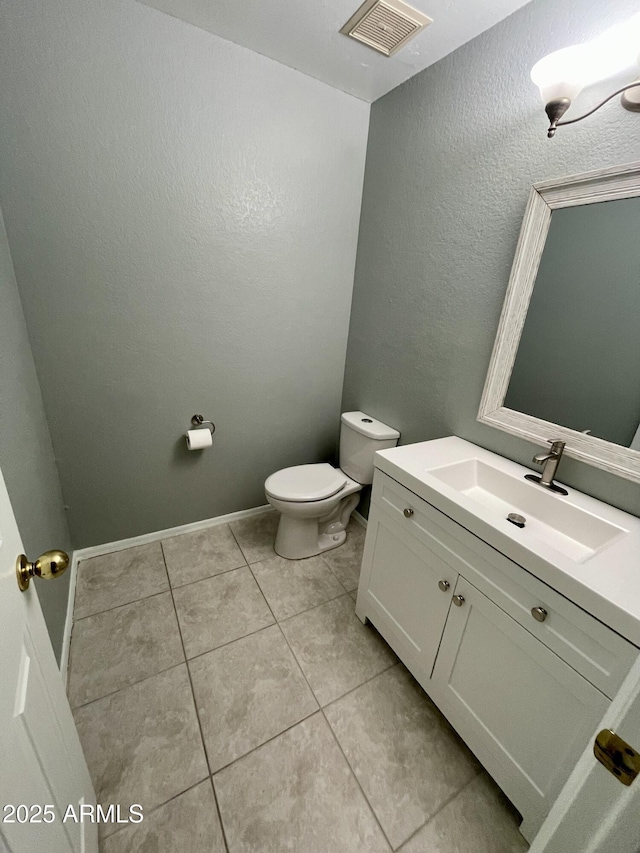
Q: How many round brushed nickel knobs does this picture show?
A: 4